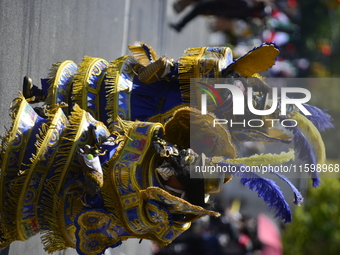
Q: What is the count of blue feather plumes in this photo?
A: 4